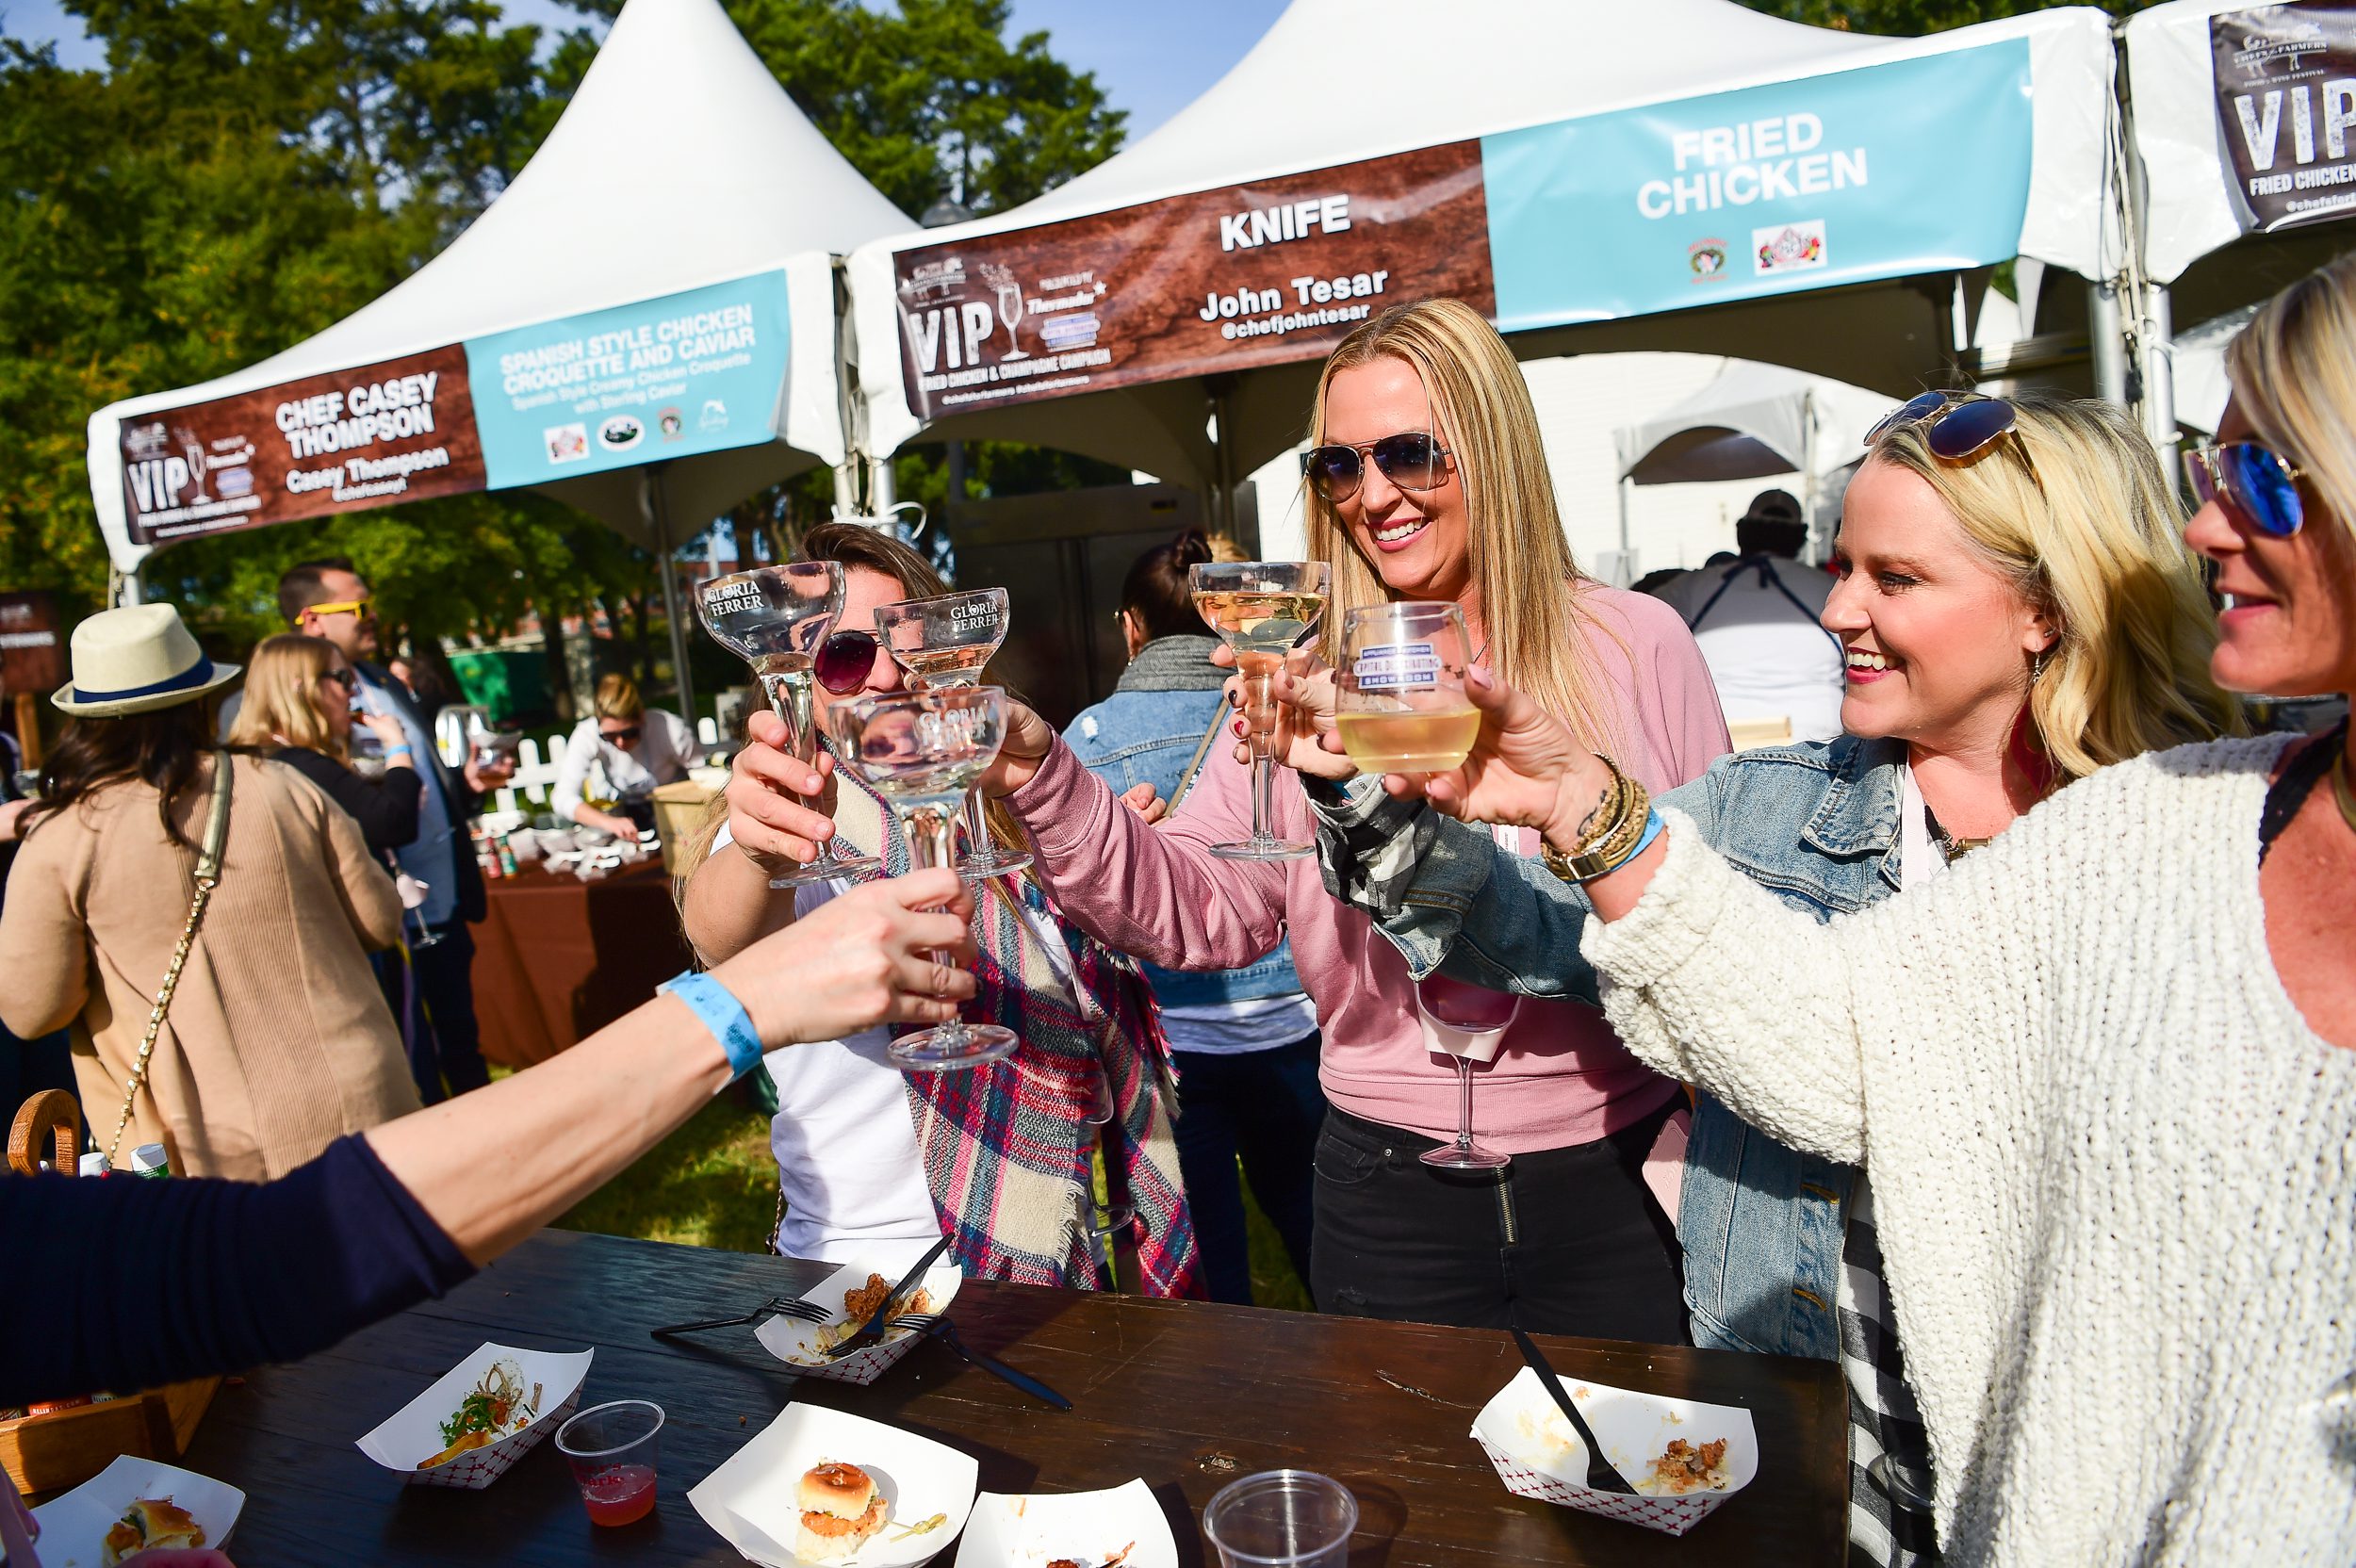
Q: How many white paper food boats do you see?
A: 6